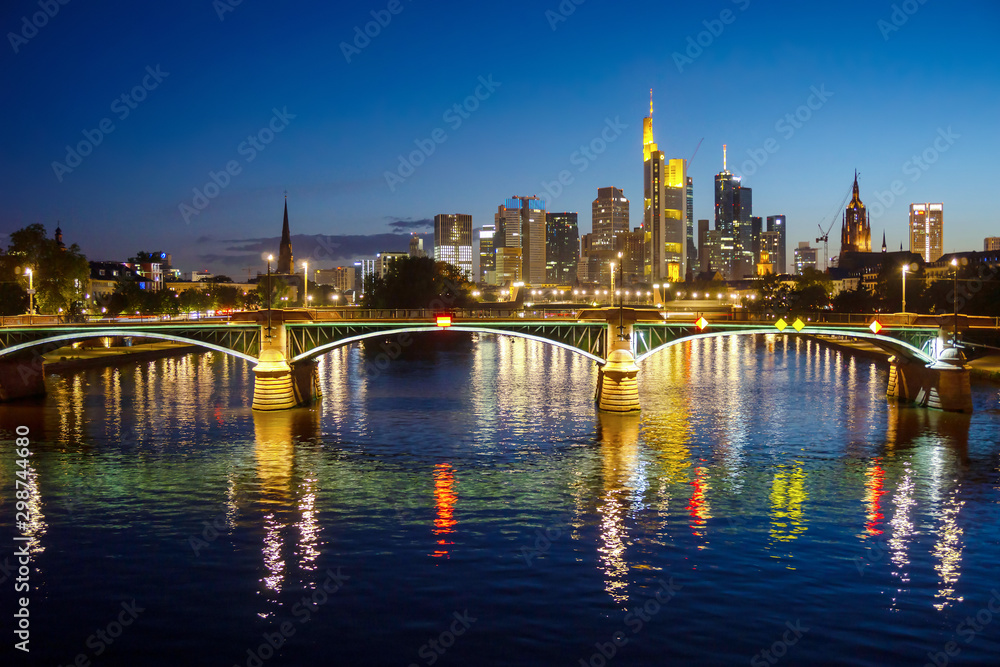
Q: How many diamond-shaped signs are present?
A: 4